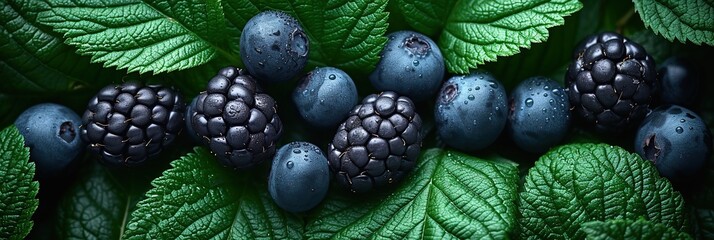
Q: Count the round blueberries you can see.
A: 9